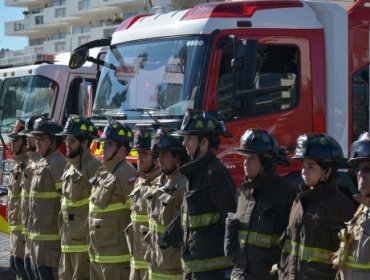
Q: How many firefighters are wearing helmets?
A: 11